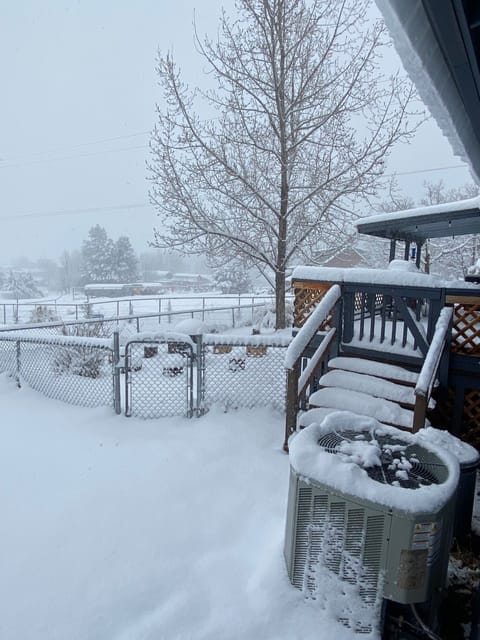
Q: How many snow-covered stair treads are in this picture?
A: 4